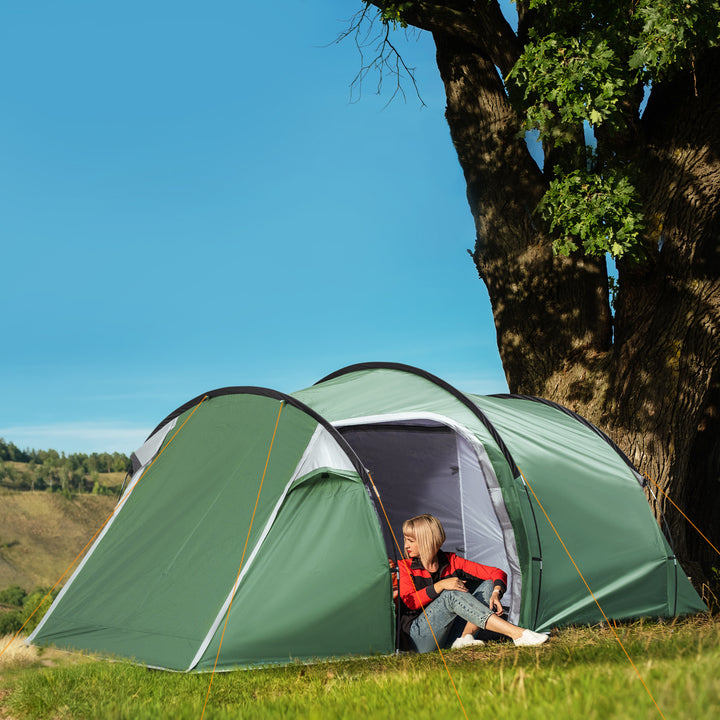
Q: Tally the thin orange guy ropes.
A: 5